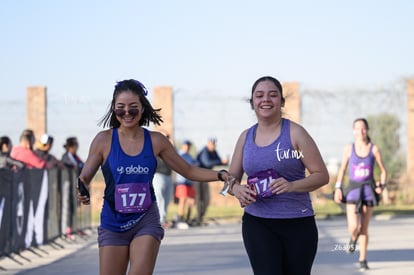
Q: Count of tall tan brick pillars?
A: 4